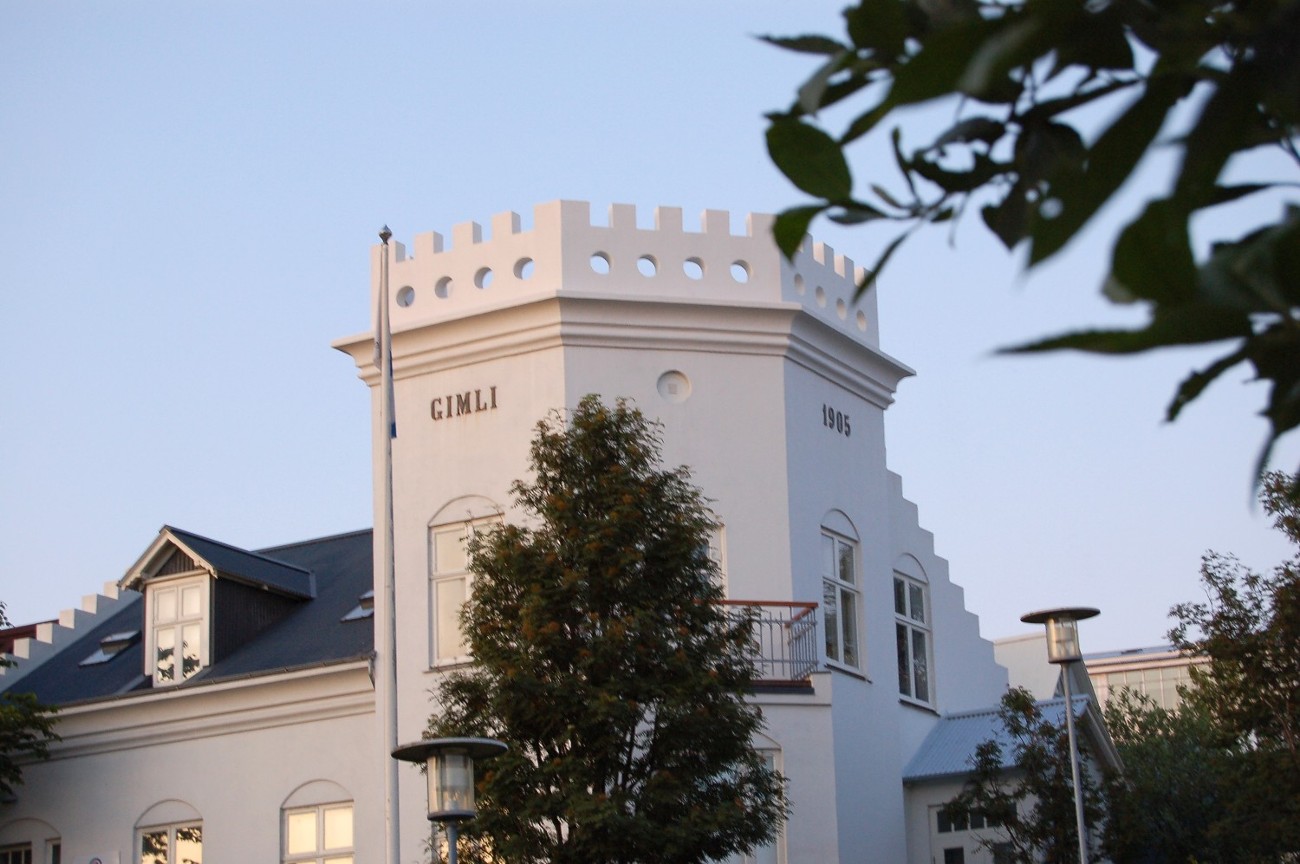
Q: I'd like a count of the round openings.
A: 12